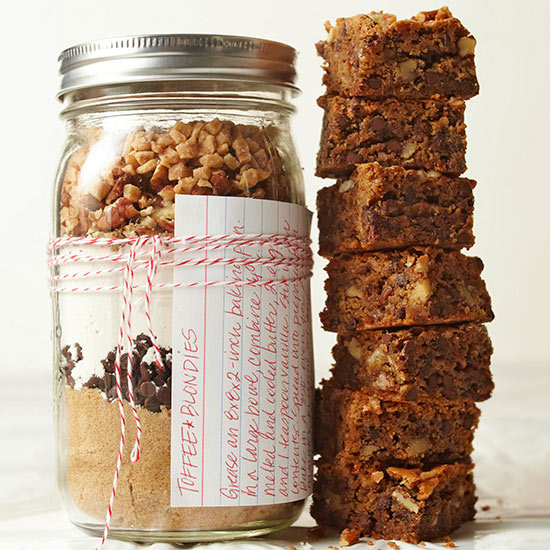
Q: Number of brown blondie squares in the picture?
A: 7